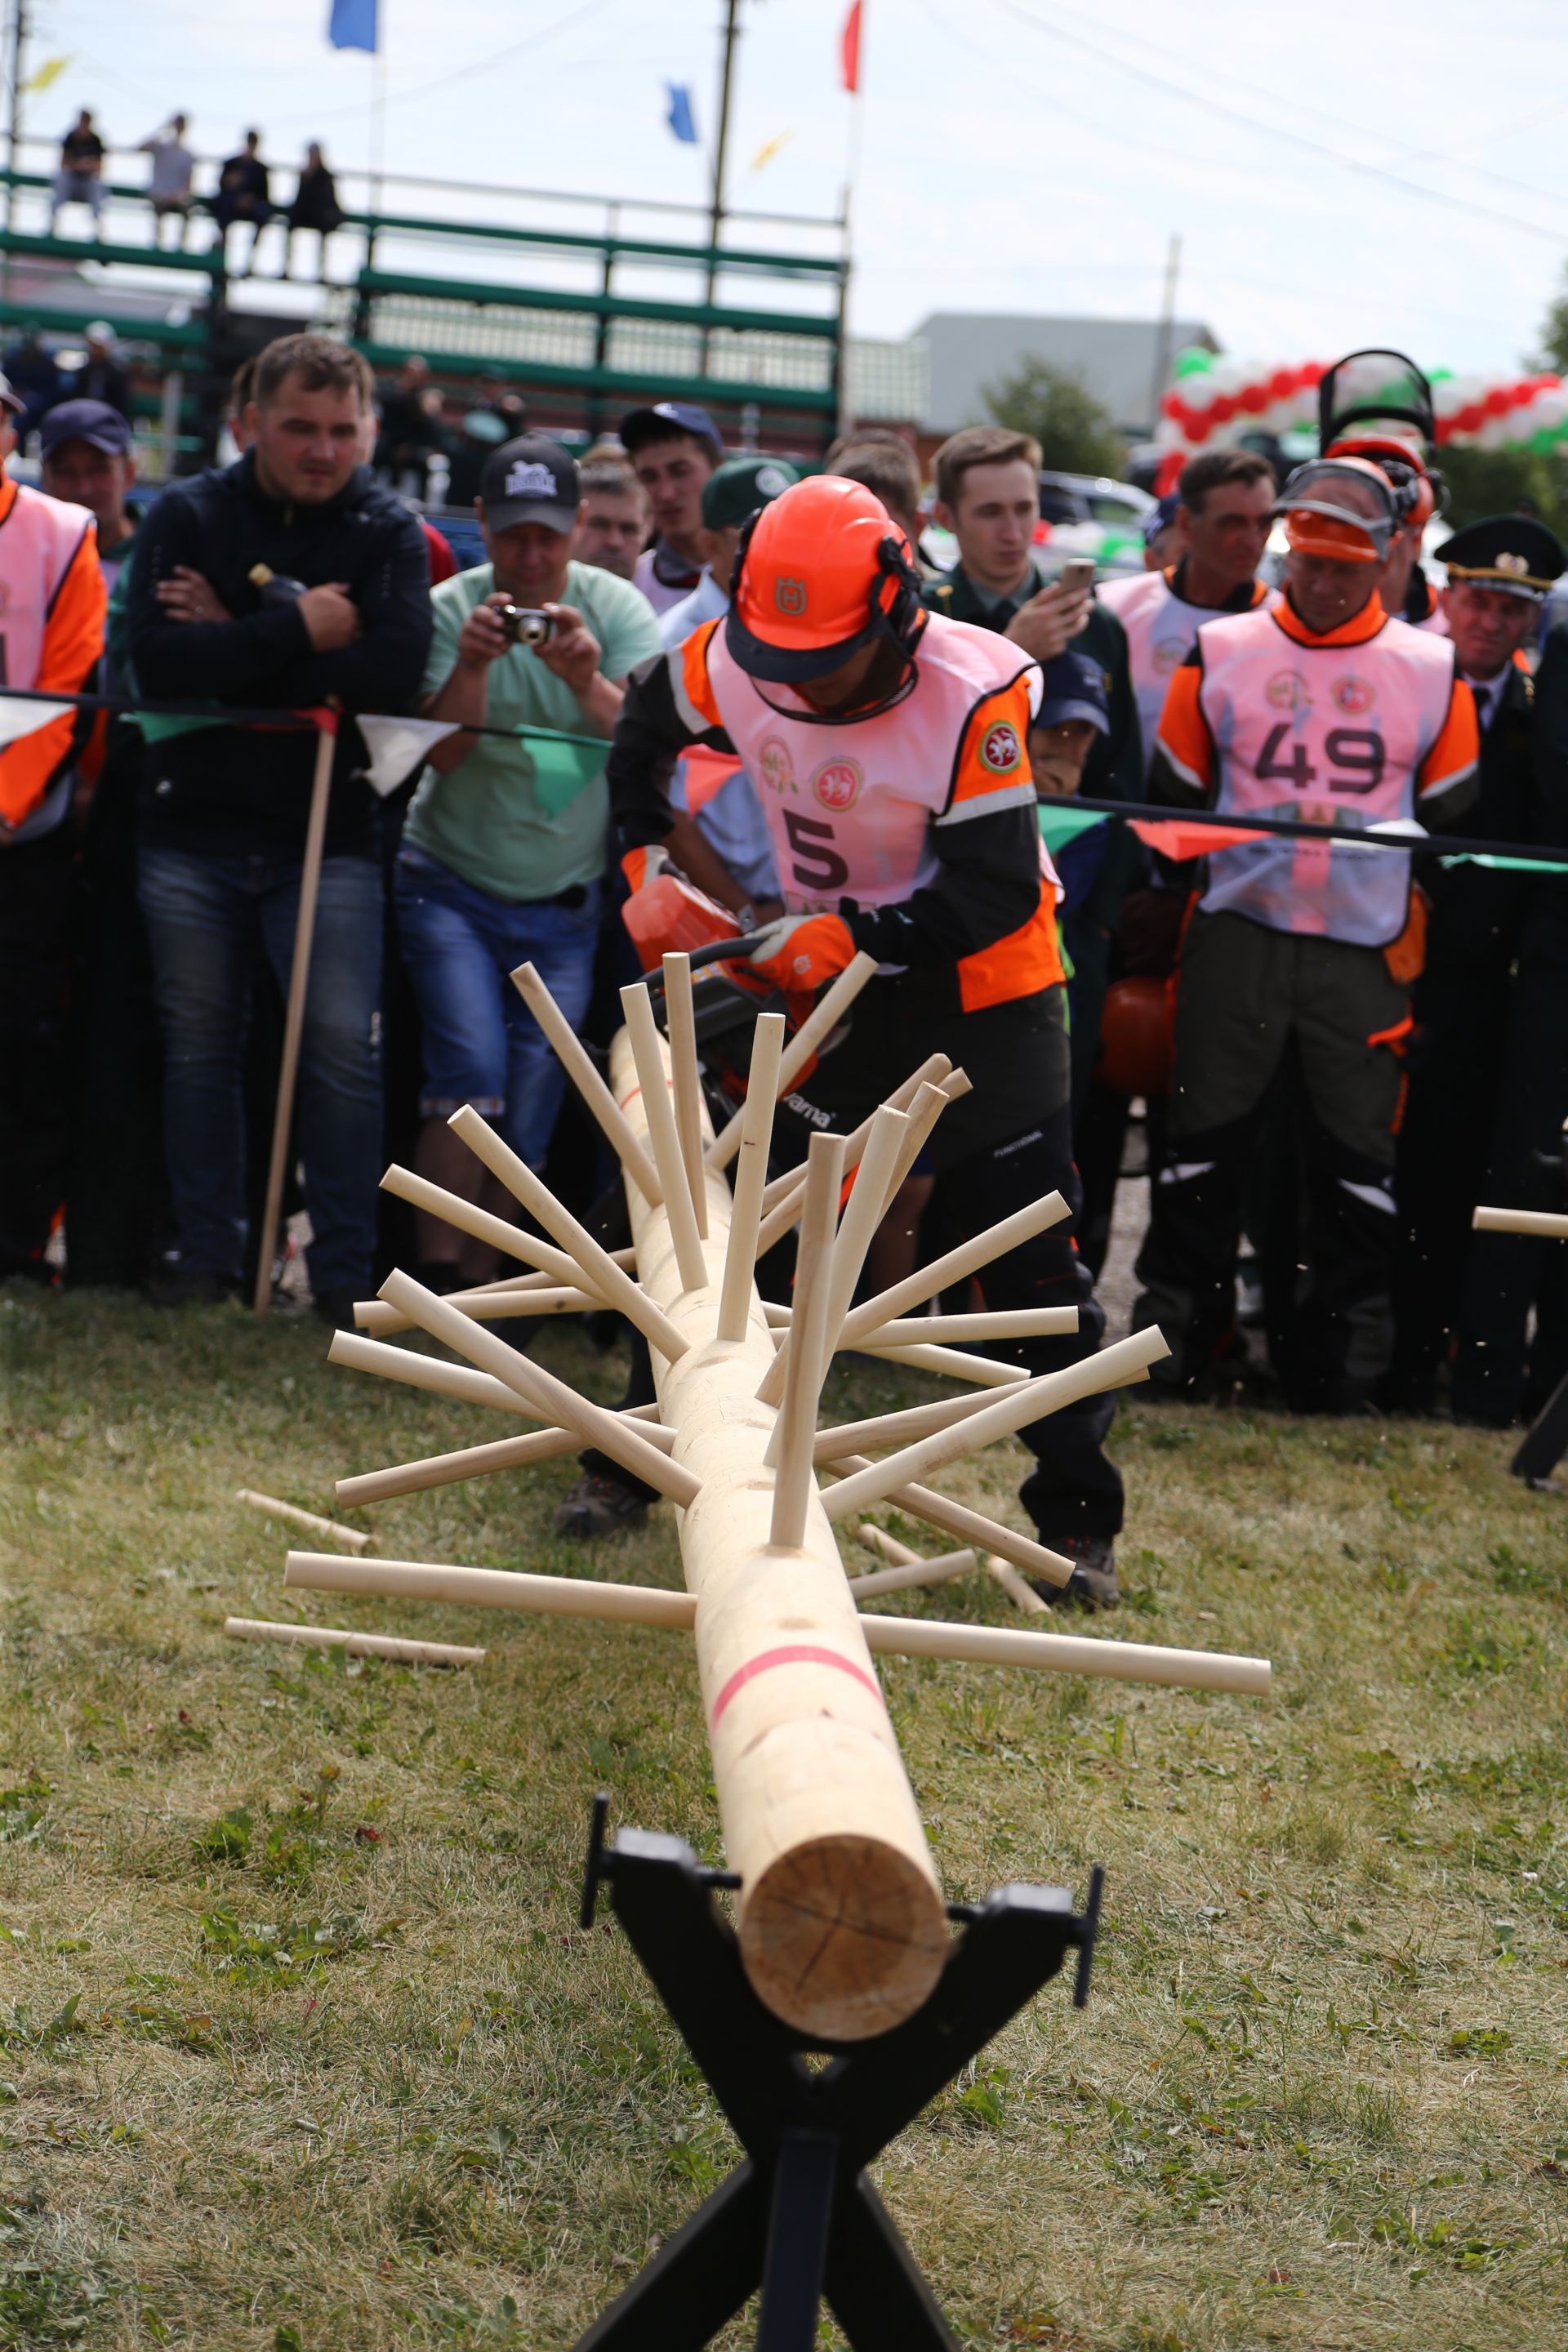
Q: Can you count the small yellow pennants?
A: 2